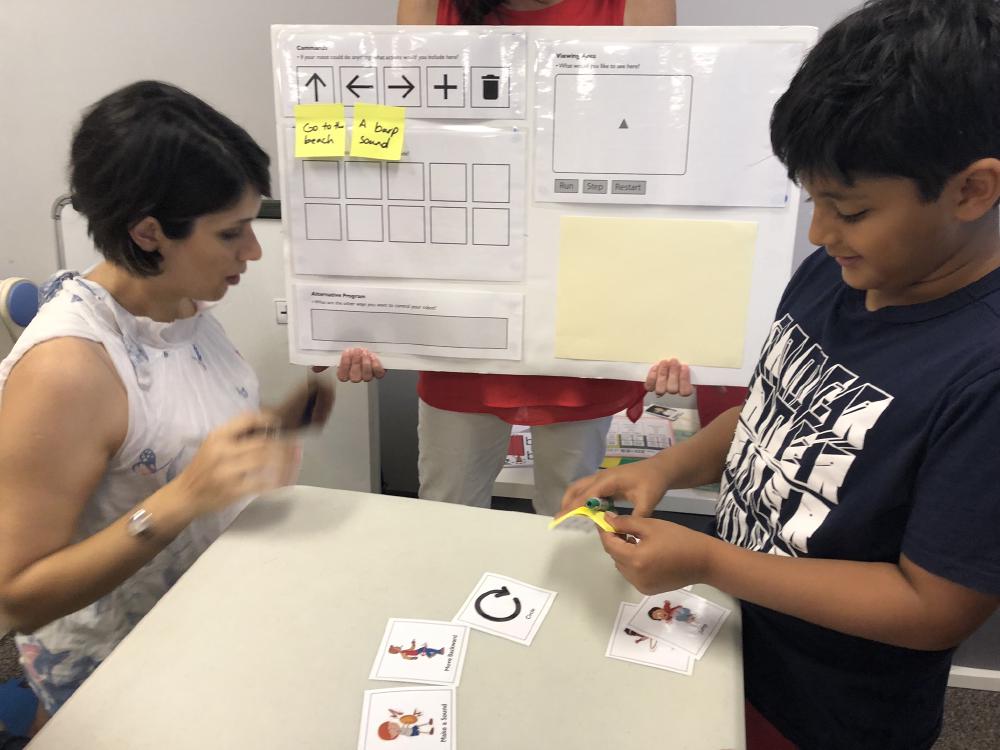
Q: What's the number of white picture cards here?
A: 5